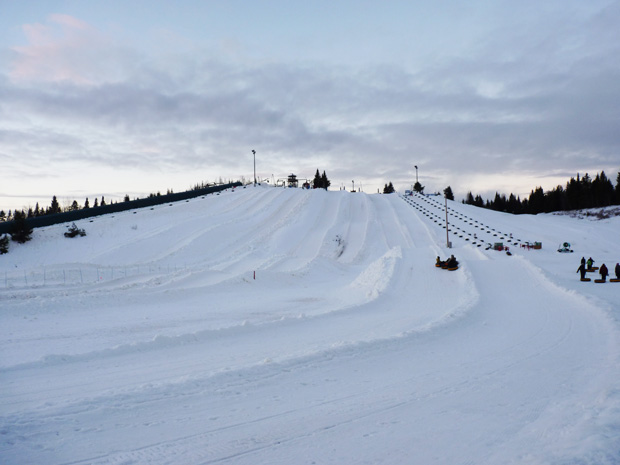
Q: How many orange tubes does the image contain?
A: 8